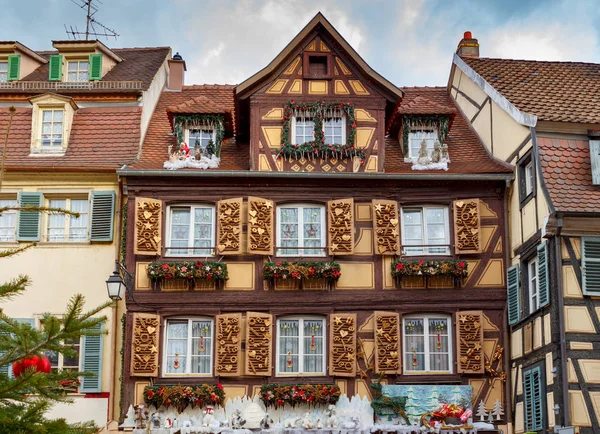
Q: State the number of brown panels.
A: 12